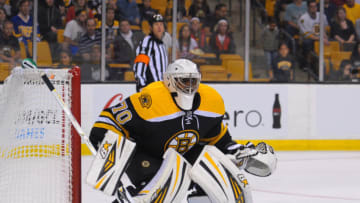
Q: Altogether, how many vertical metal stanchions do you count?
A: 5